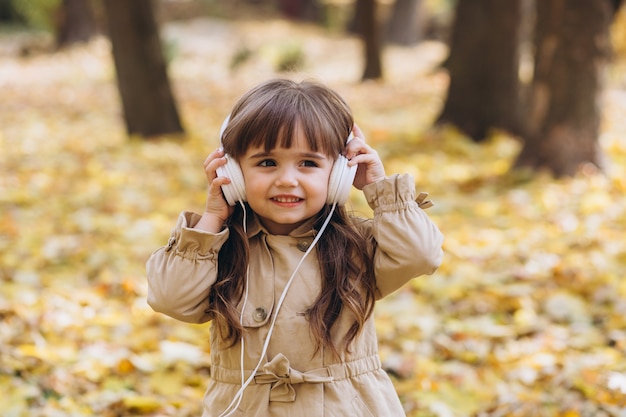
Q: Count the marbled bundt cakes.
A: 0